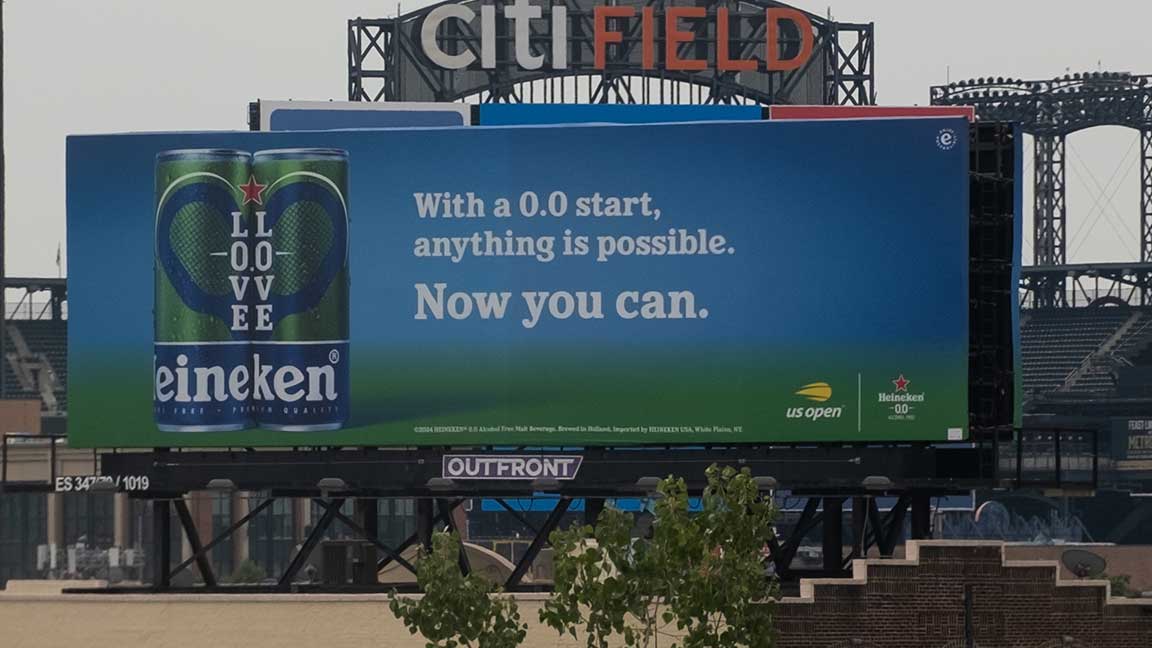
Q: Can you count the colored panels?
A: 3